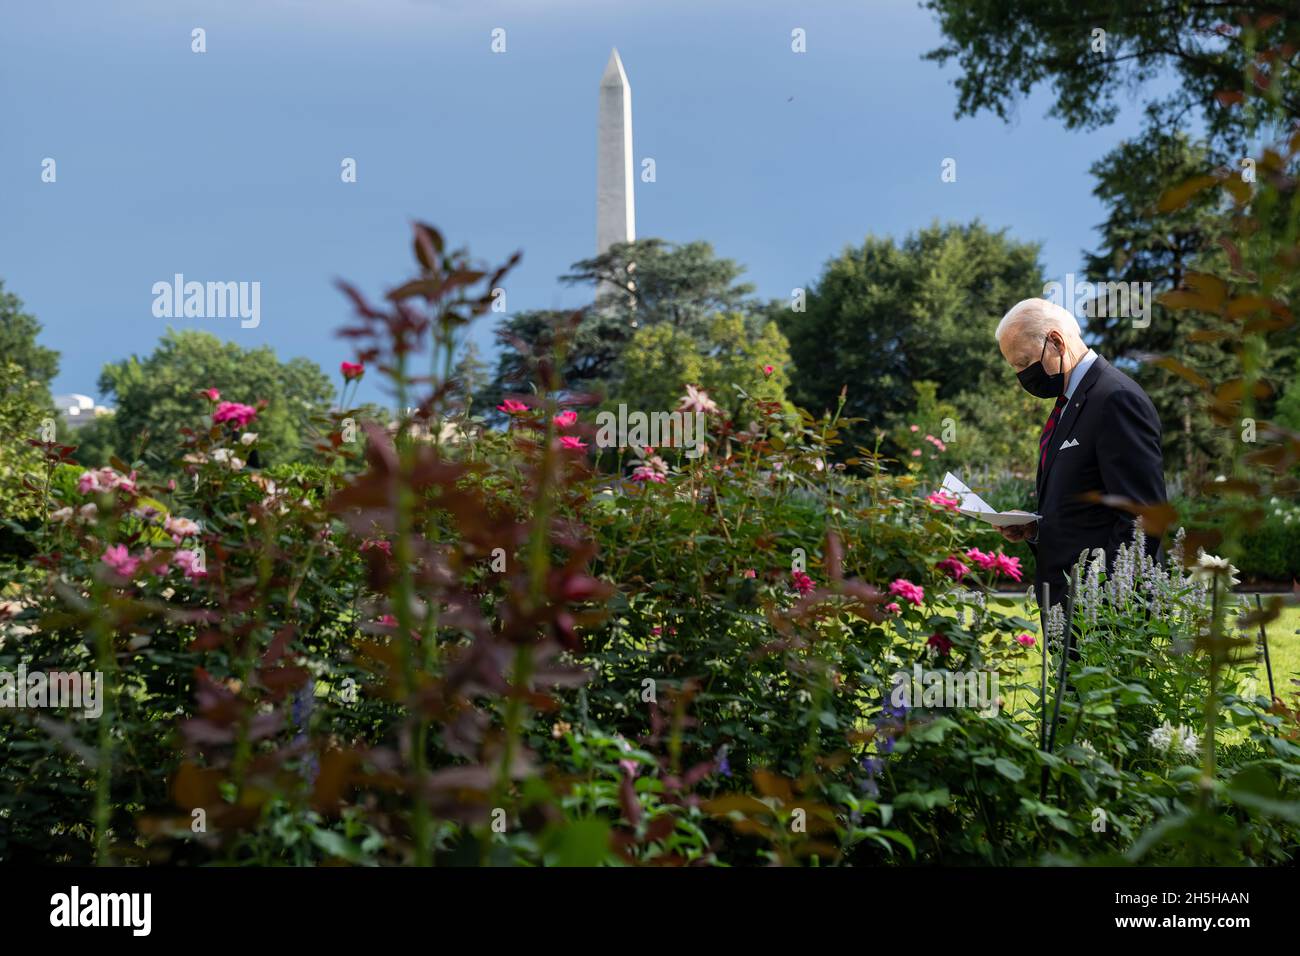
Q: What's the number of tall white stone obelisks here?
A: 1